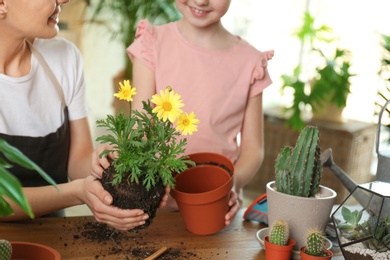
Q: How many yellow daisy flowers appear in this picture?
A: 3